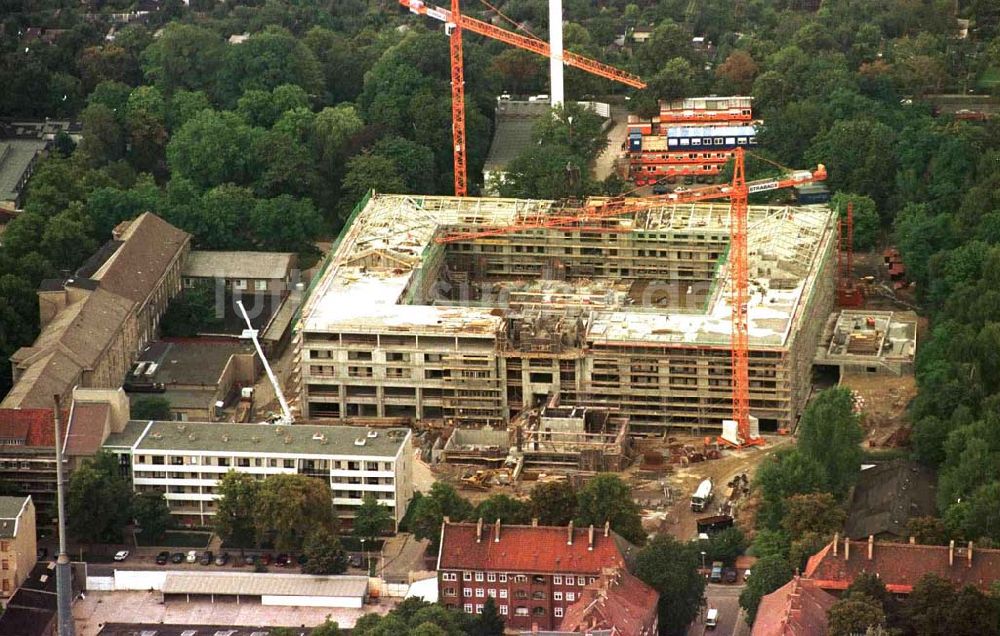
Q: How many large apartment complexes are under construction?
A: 1